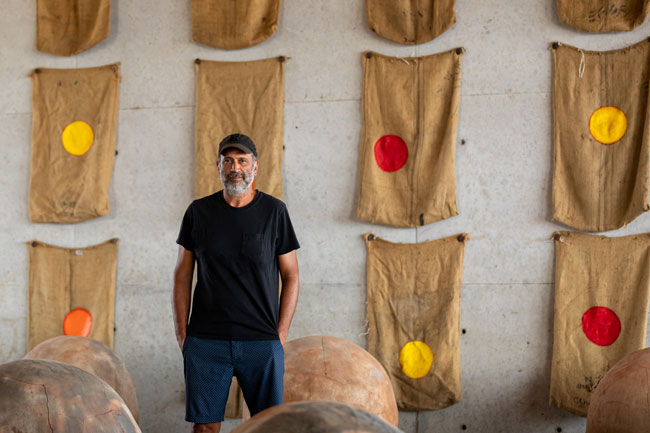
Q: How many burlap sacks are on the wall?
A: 12